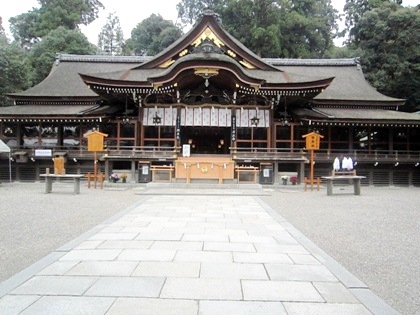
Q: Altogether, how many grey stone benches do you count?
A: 2